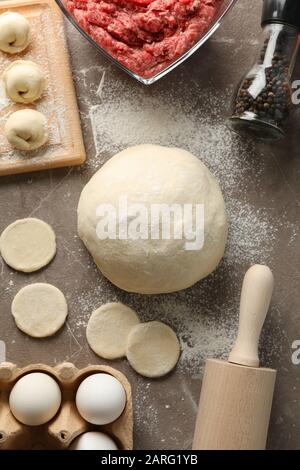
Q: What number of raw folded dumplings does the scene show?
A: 3